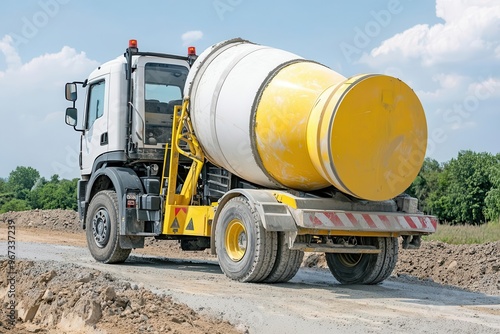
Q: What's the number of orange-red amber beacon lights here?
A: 2